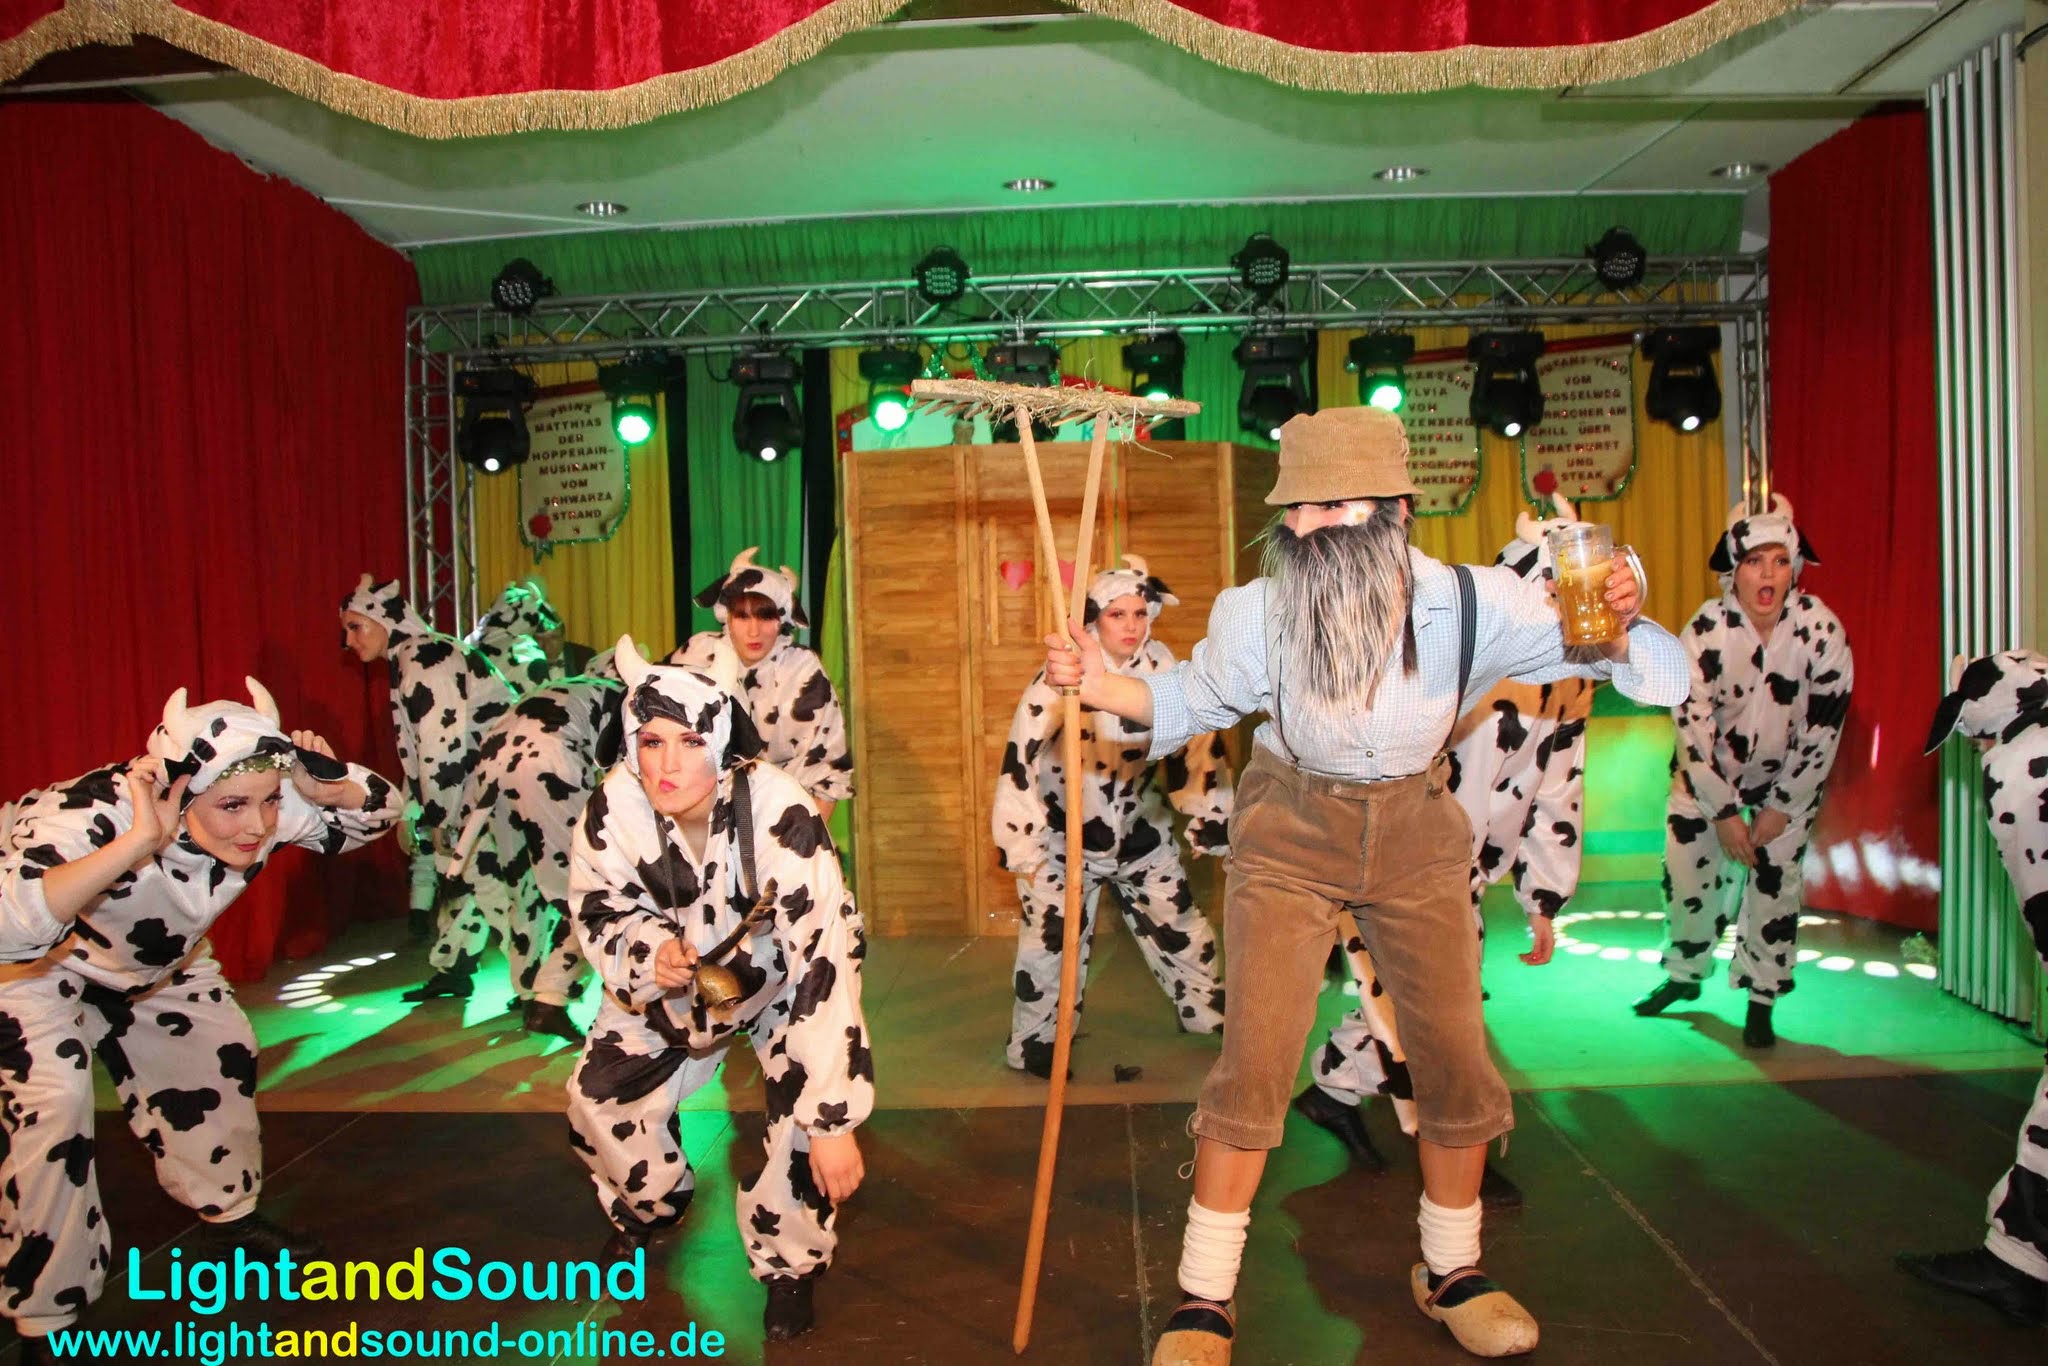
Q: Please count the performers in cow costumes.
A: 10